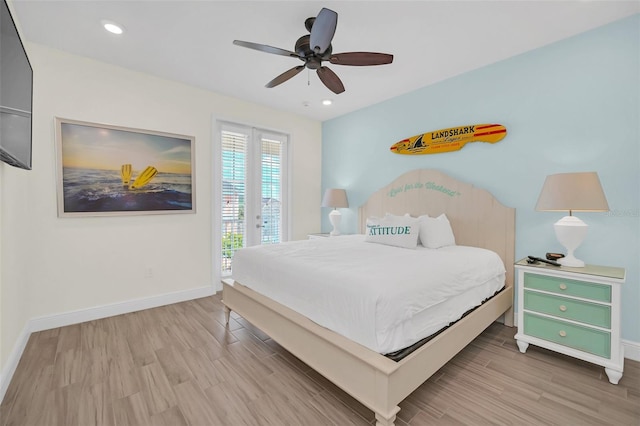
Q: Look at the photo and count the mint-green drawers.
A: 3